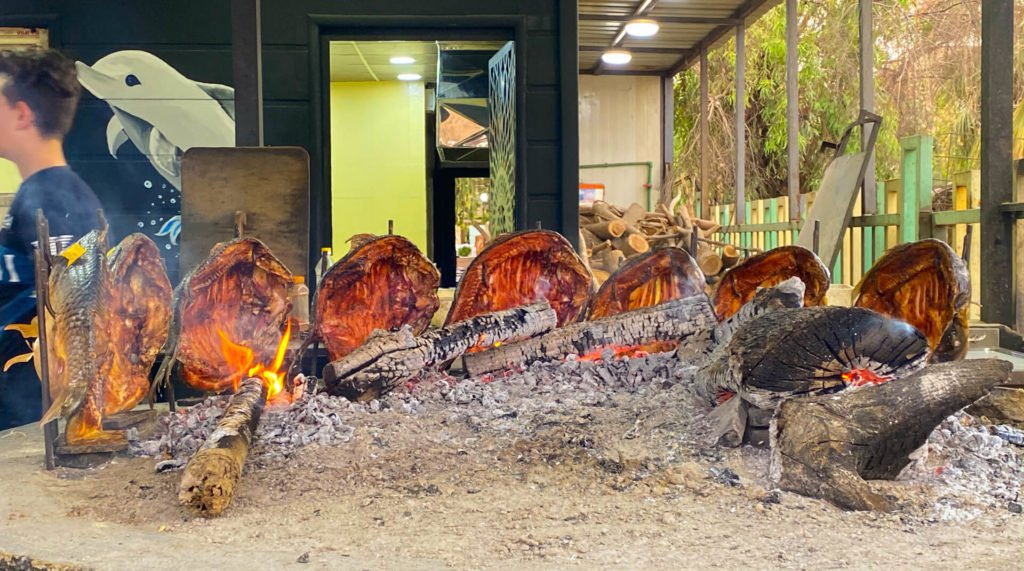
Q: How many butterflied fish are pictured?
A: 8